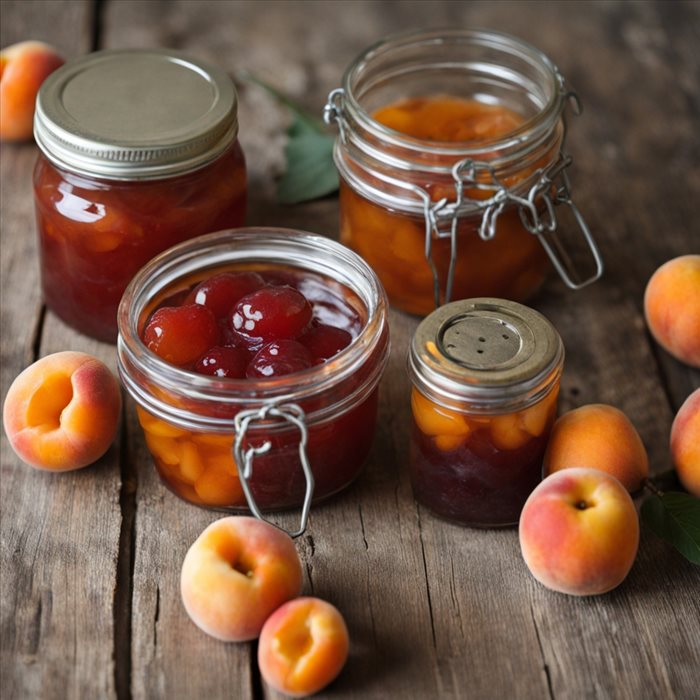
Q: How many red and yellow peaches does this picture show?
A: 8